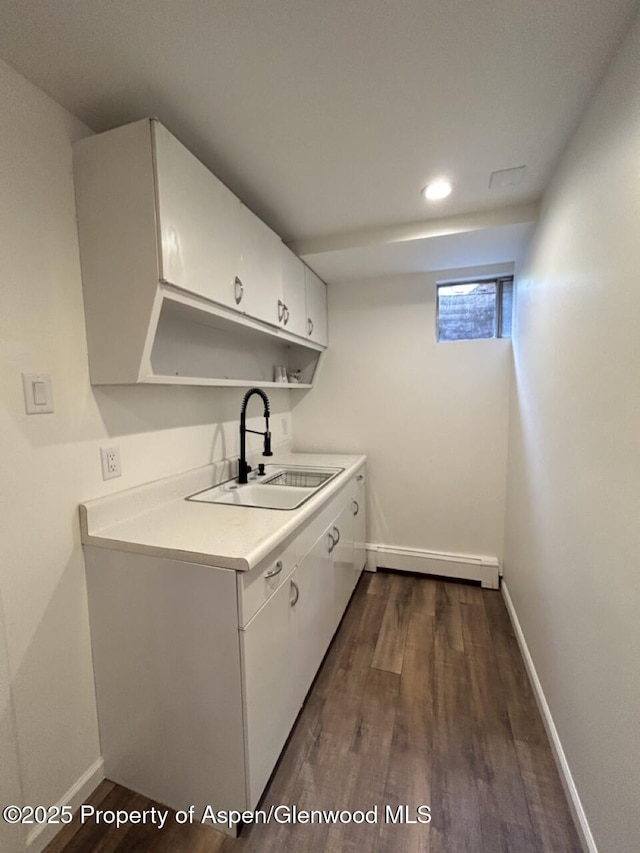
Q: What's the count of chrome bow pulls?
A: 10